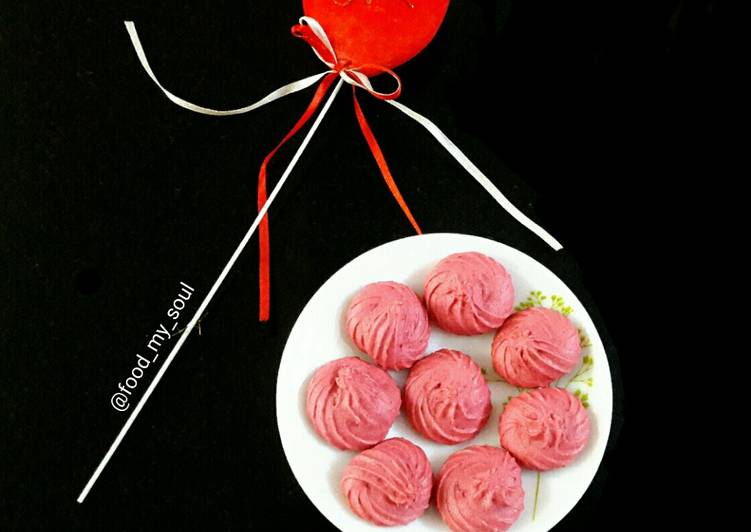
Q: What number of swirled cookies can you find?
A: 8